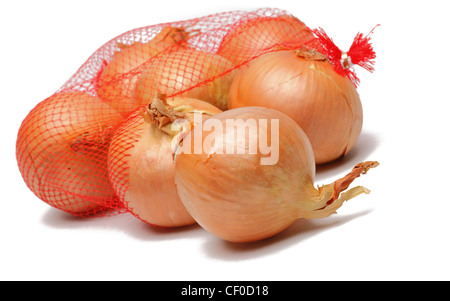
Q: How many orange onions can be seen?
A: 7